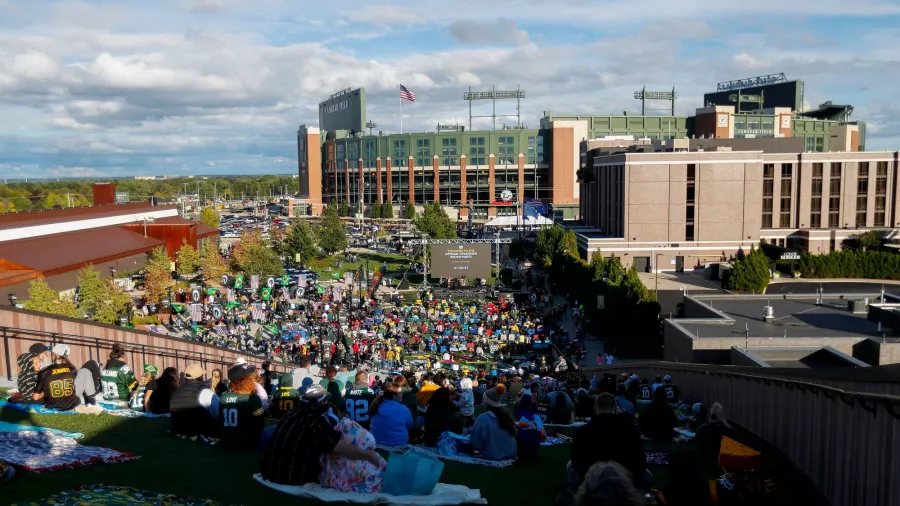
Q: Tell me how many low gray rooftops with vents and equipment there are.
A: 1